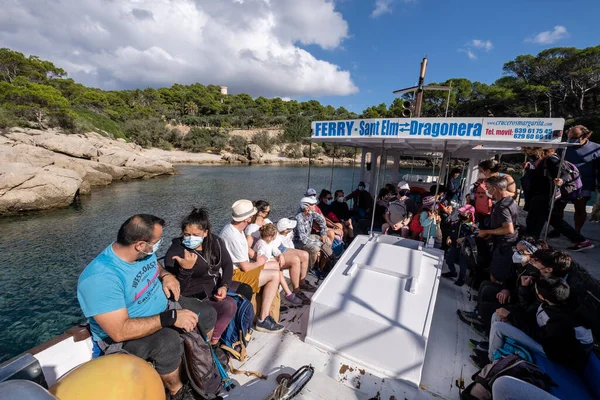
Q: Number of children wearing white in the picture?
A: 2